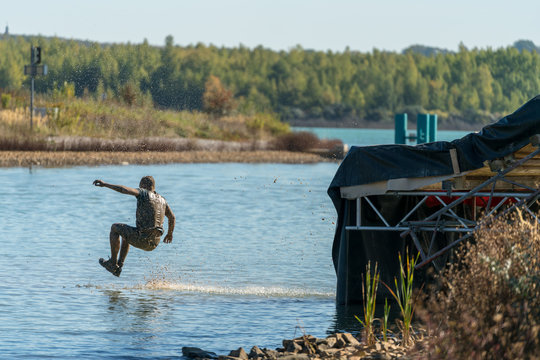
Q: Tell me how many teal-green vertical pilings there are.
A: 3